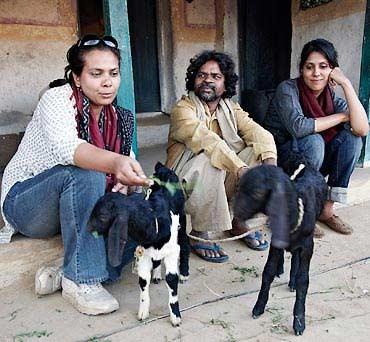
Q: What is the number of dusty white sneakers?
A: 2